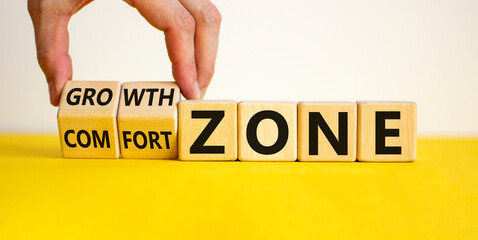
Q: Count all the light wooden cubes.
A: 6